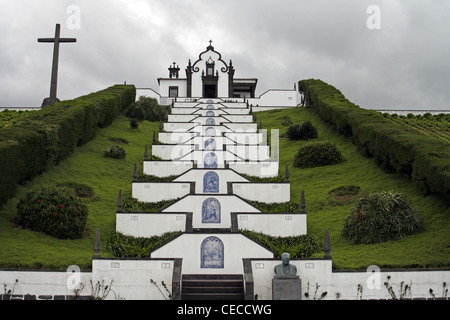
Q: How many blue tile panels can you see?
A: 10